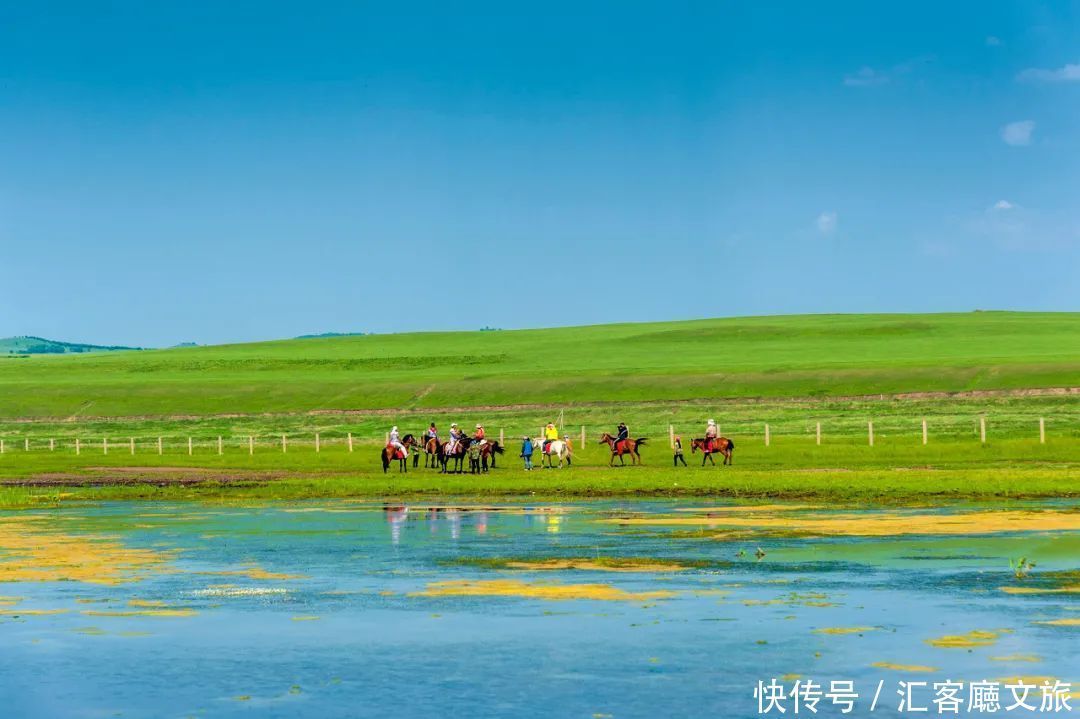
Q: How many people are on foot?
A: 6